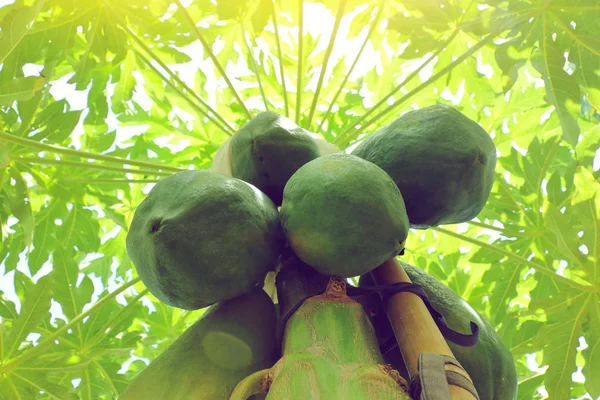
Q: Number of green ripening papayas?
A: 6